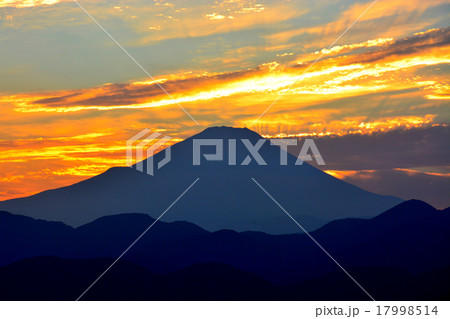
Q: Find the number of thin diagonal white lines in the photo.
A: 4